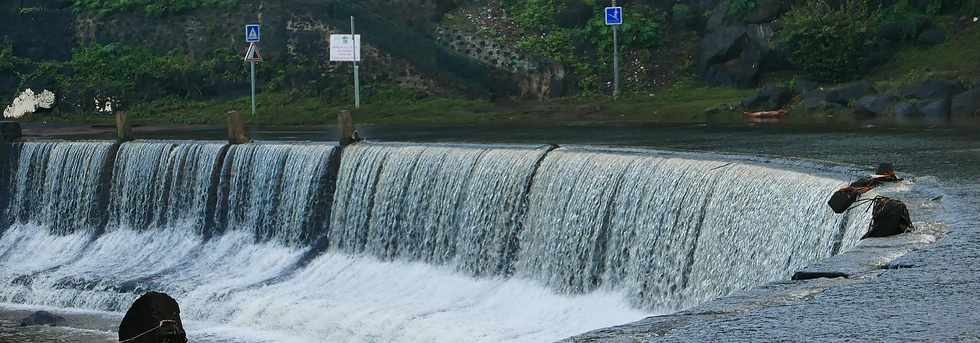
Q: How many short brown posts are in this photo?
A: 3